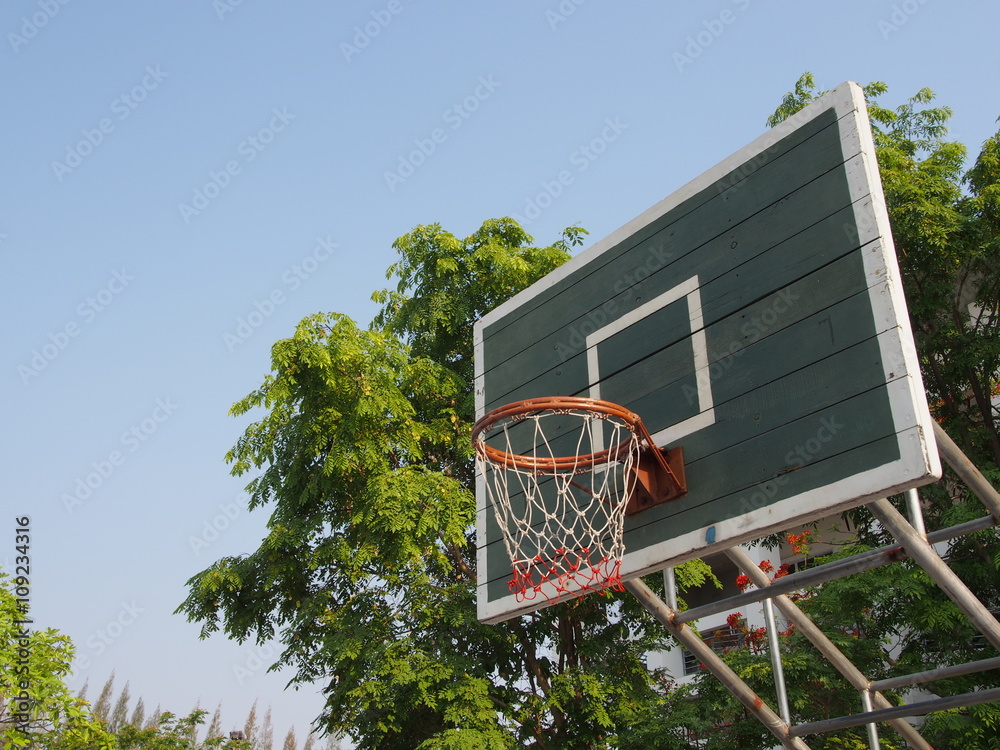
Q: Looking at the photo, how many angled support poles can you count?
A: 4